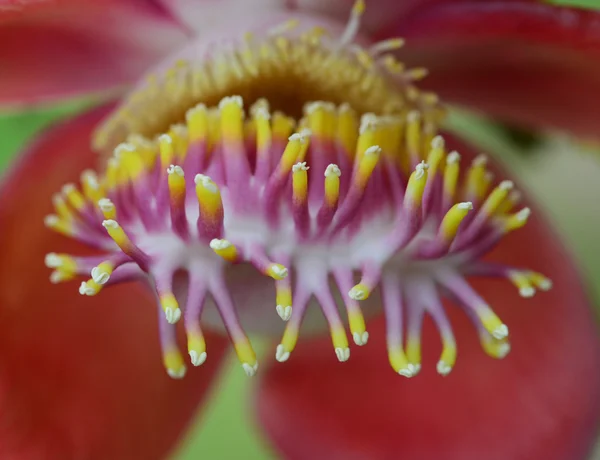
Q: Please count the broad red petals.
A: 4